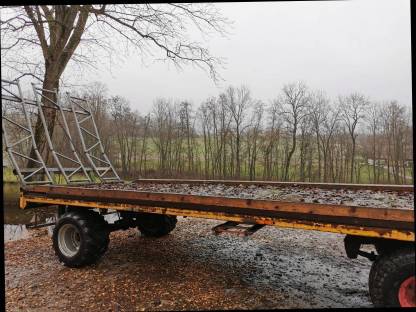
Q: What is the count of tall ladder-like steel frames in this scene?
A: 3